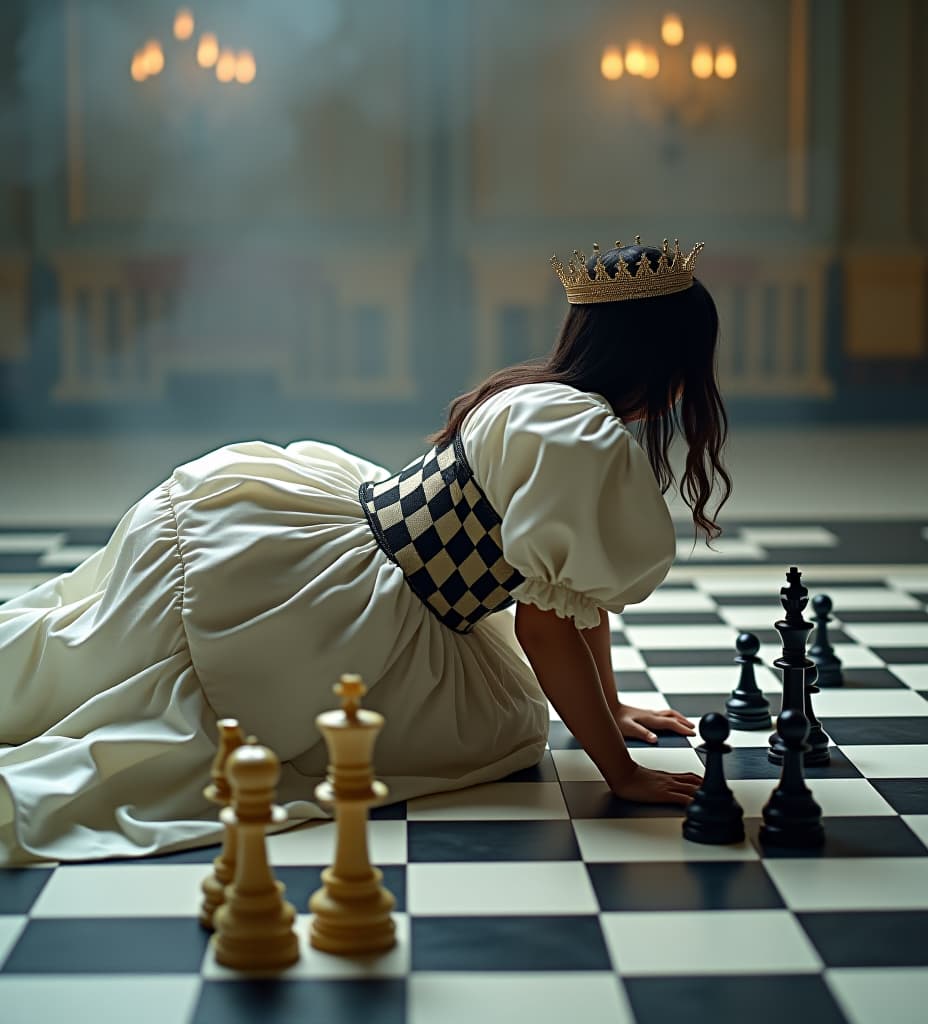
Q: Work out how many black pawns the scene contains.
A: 5